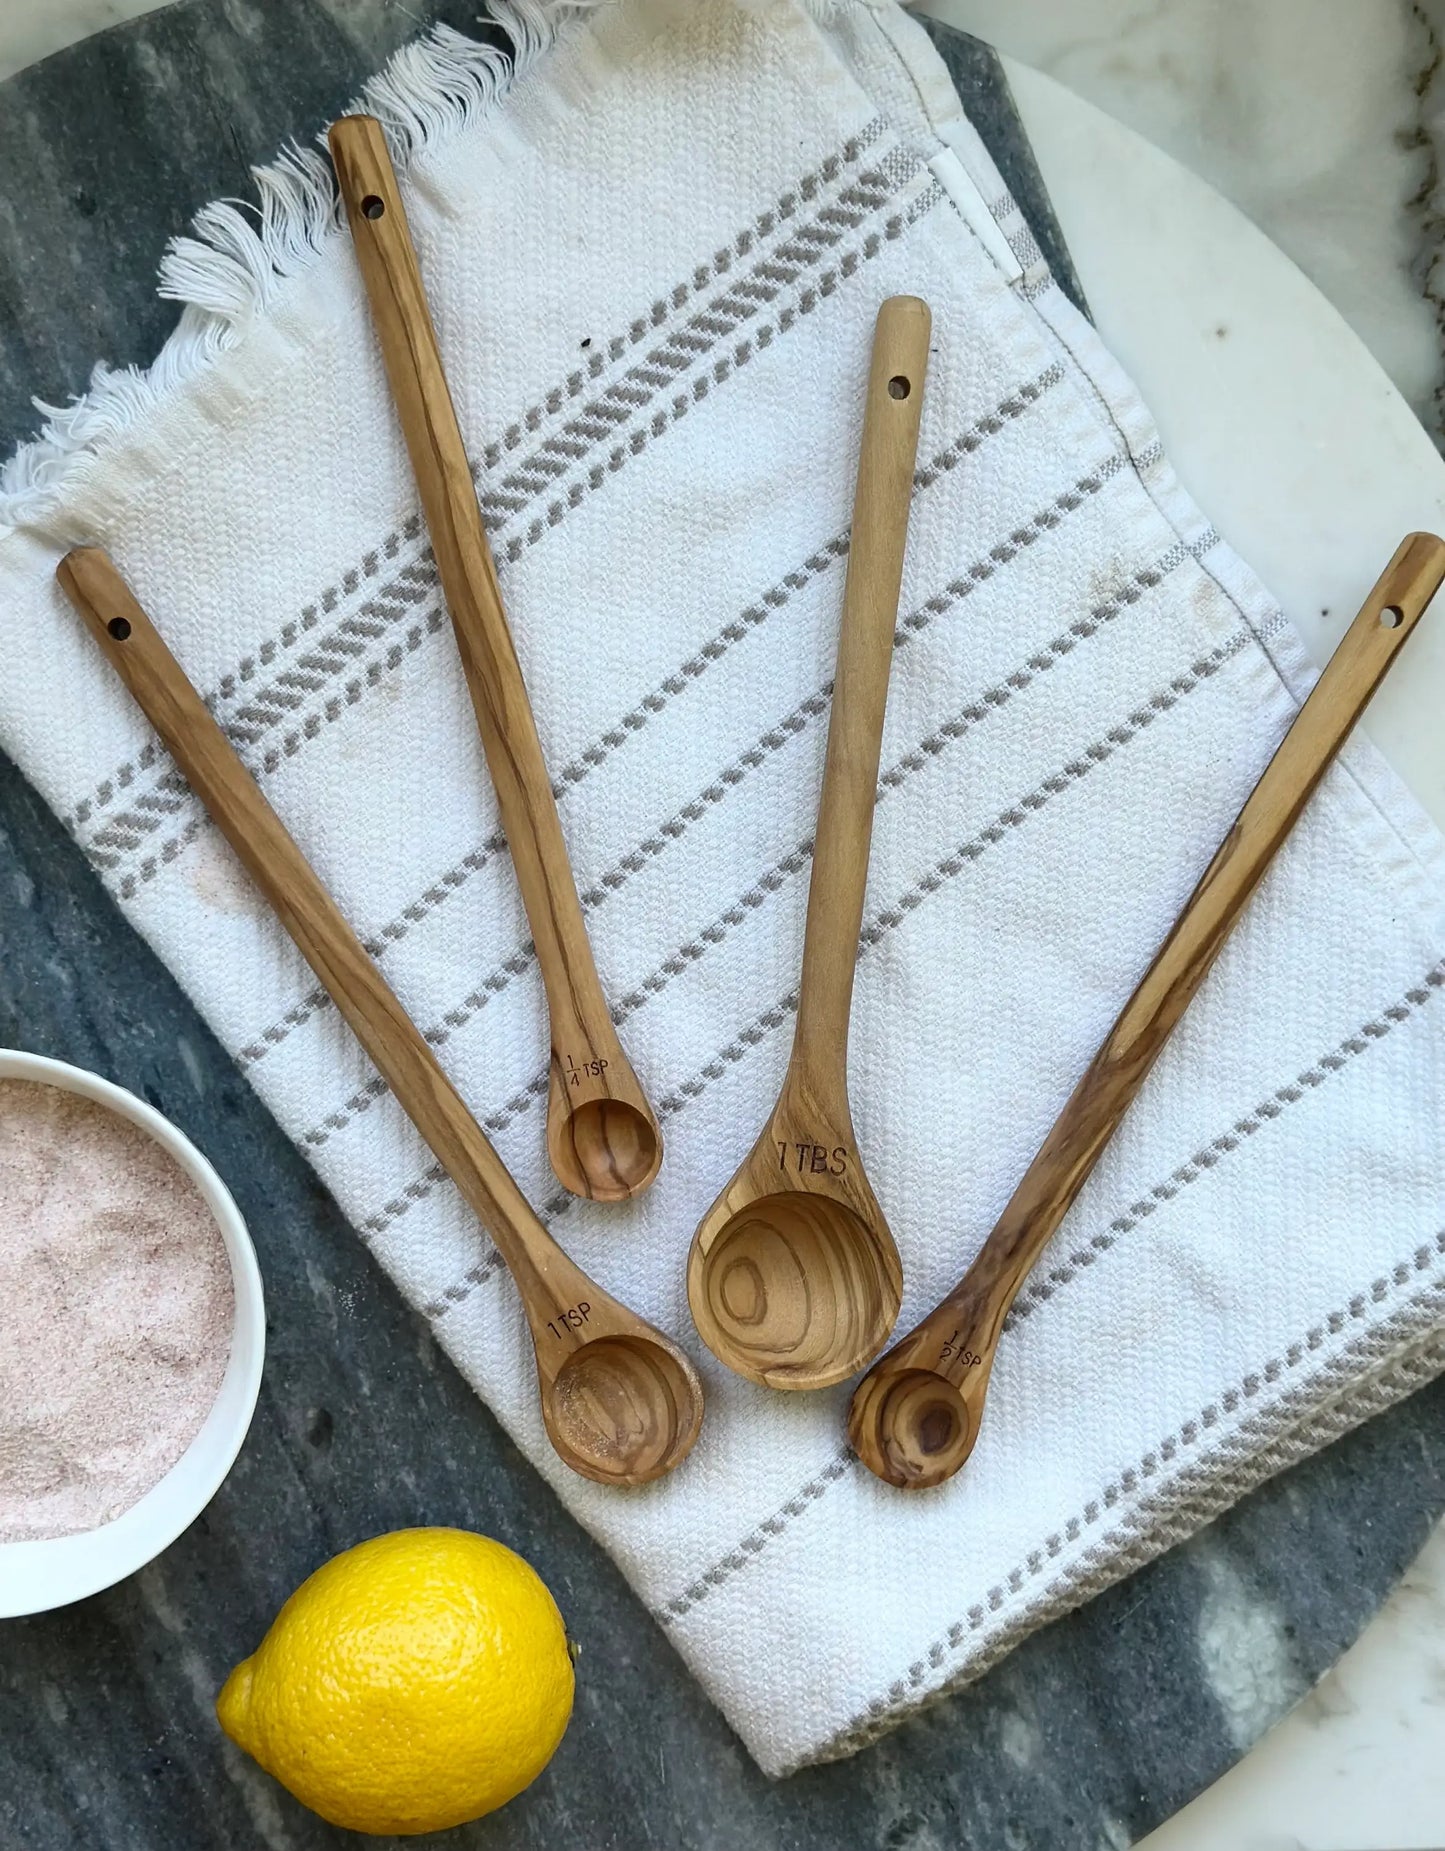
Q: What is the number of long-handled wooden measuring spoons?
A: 4